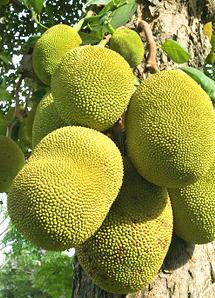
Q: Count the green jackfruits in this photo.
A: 9